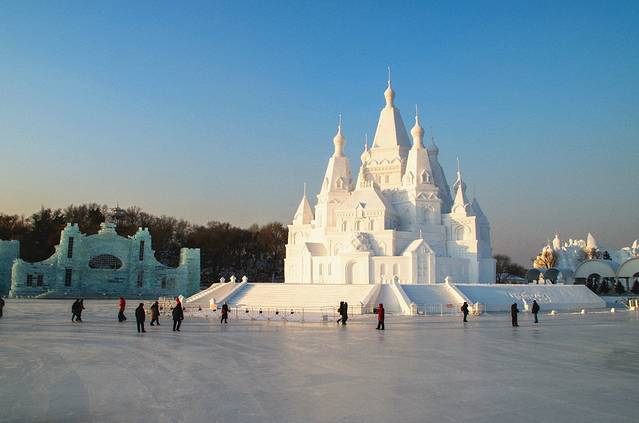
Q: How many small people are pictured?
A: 14